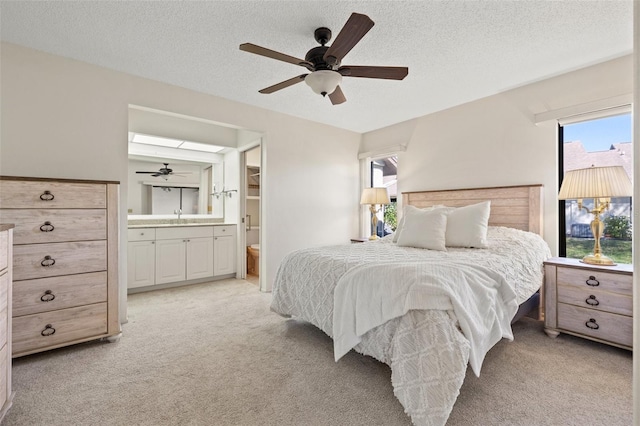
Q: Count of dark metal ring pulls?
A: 8